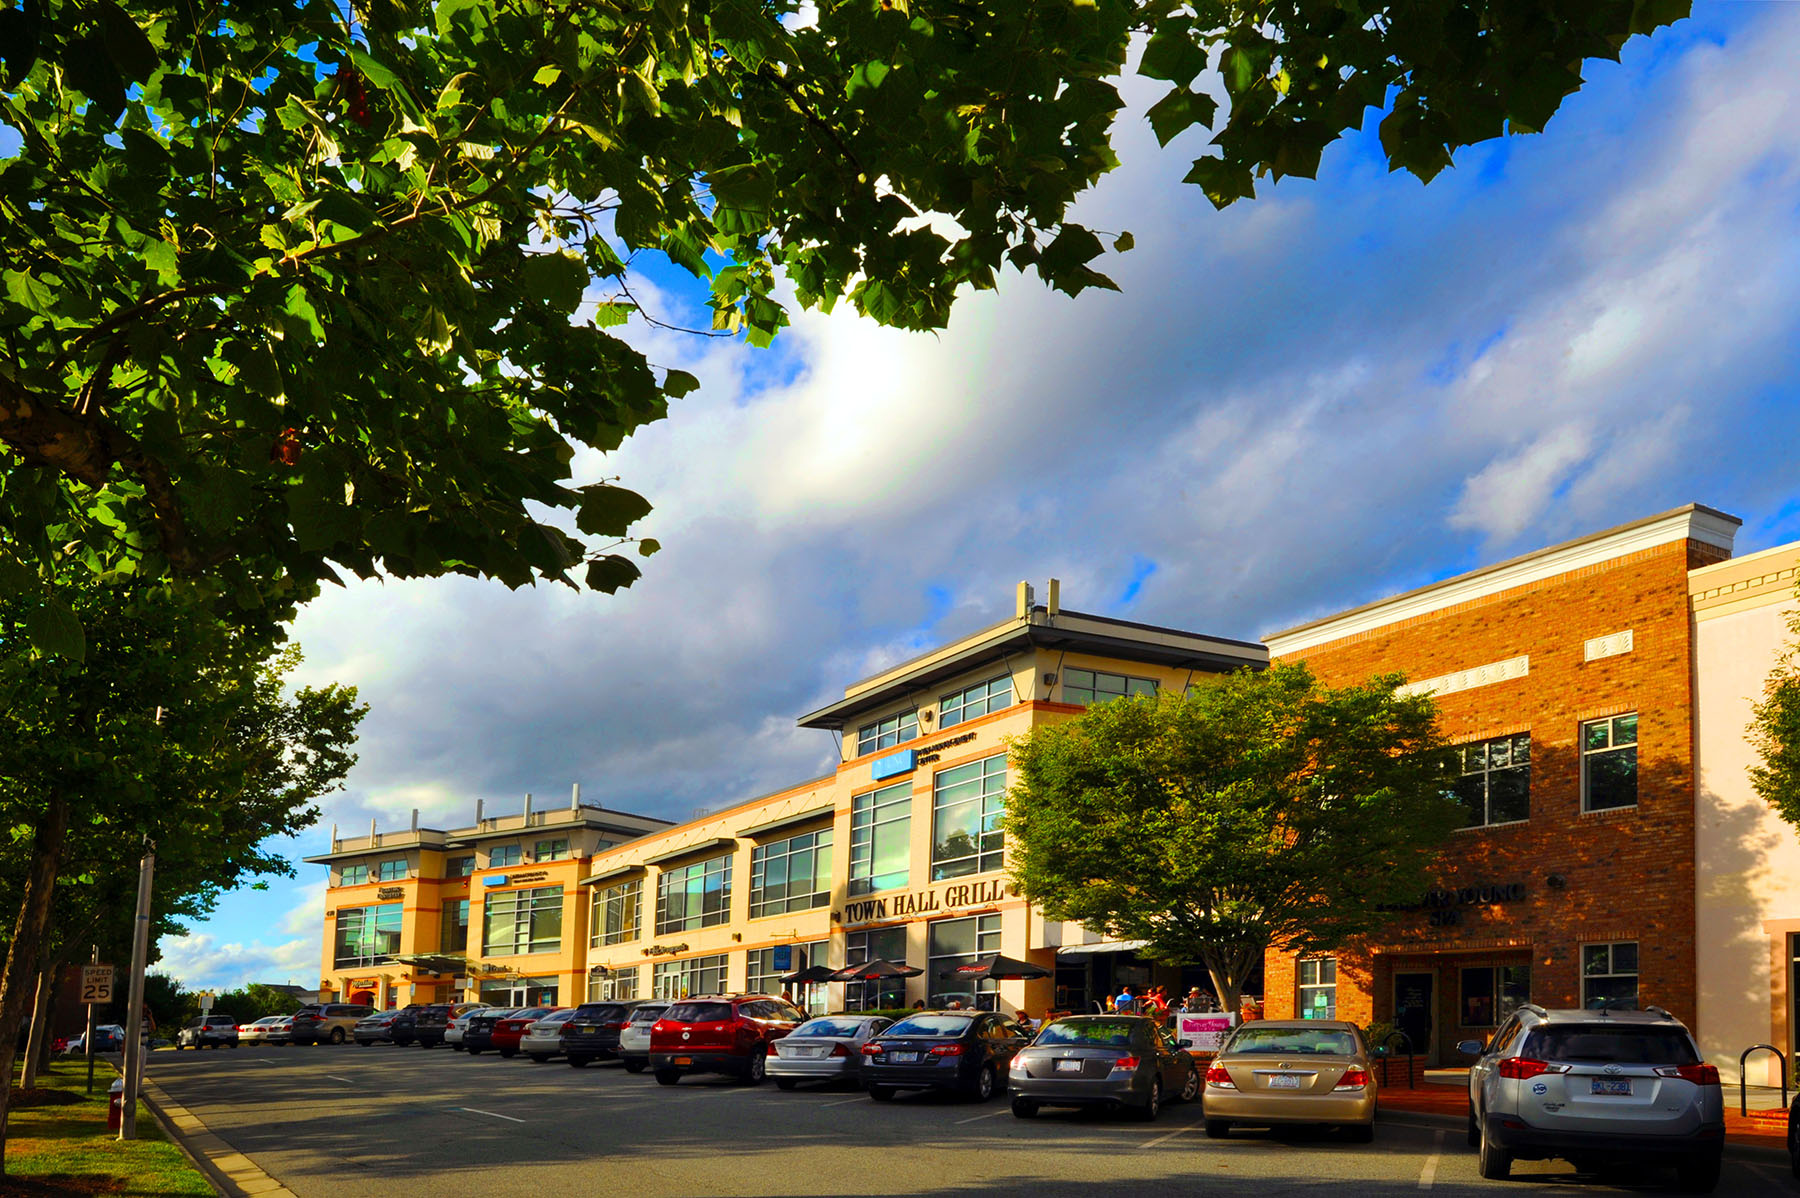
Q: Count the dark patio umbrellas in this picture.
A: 3